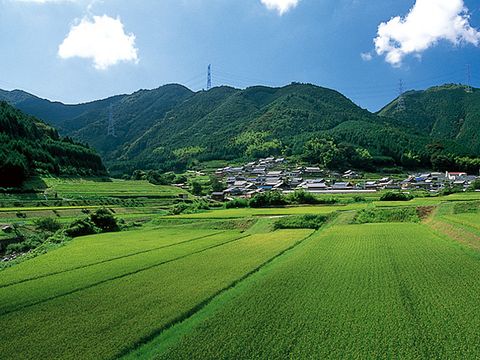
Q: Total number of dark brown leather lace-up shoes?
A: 0